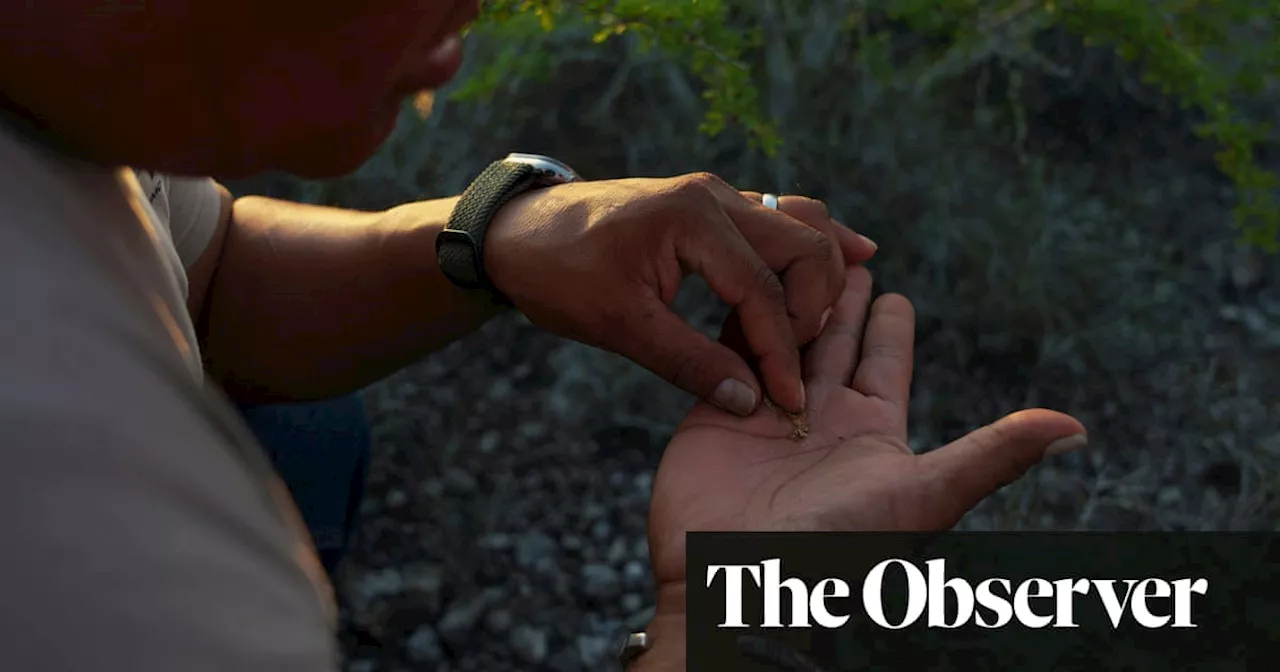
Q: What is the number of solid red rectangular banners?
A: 0